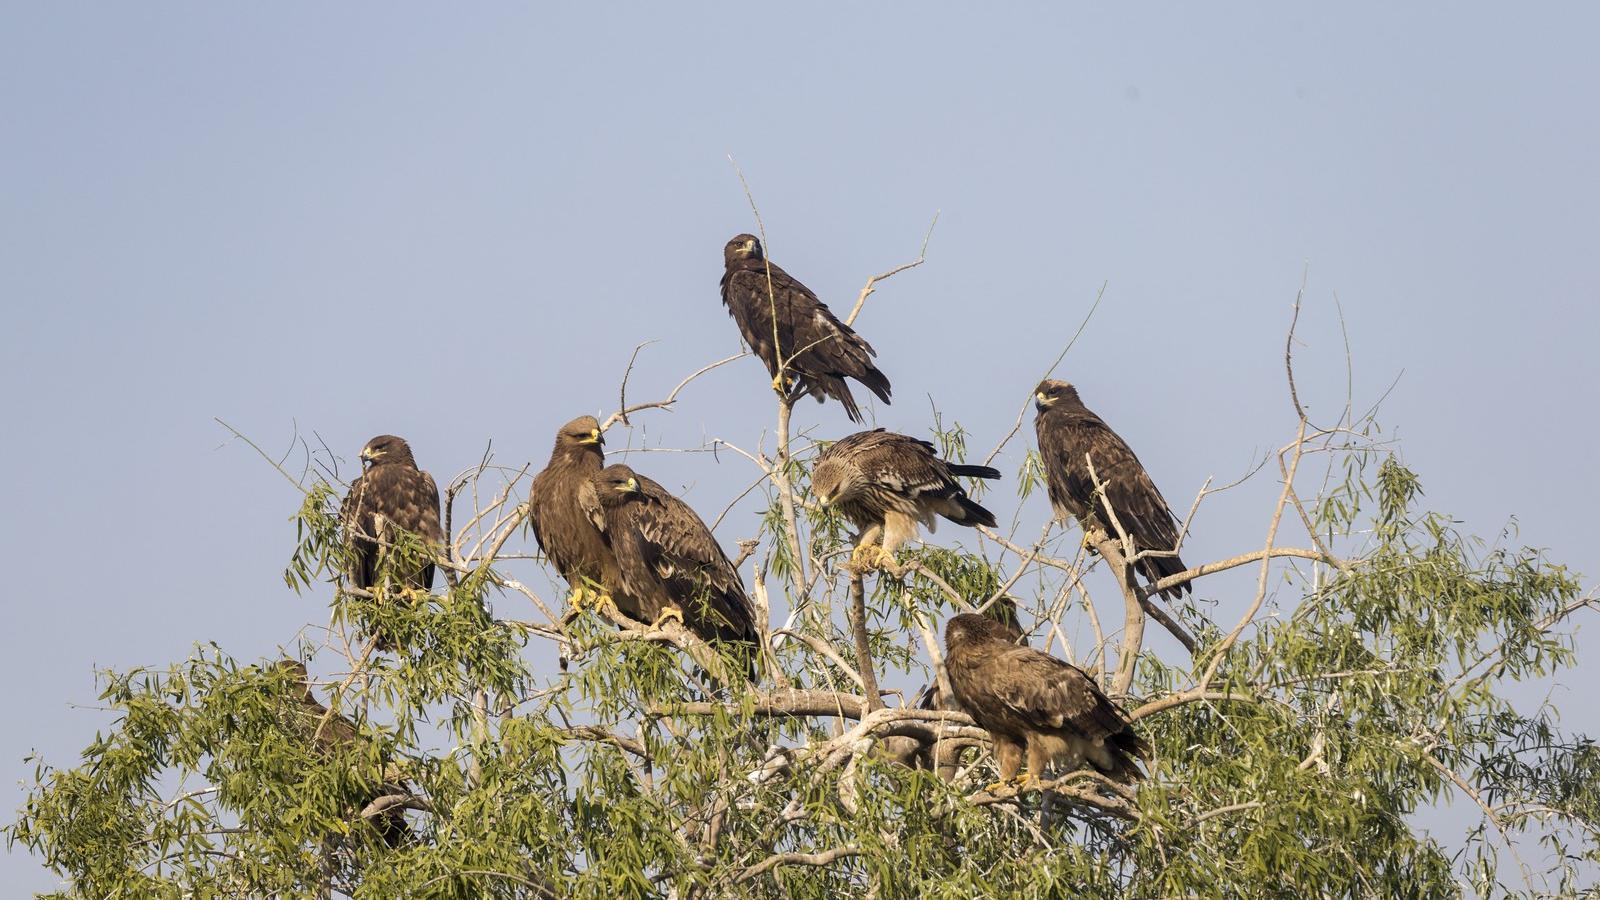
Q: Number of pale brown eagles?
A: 1